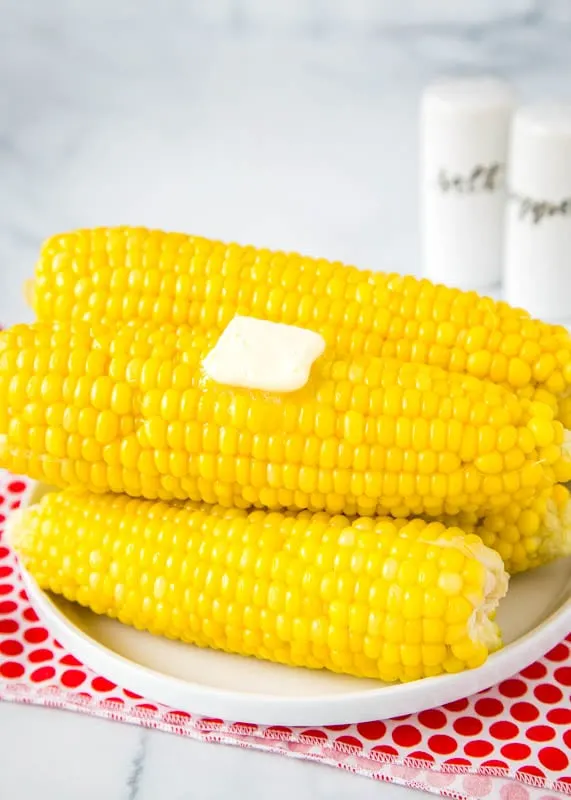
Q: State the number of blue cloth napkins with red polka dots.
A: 0